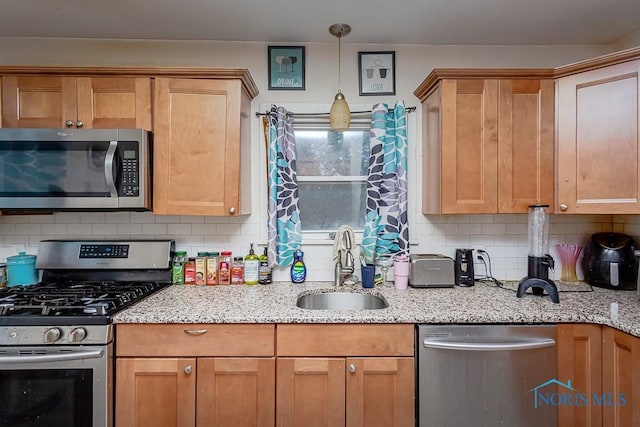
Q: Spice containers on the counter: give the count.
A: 6